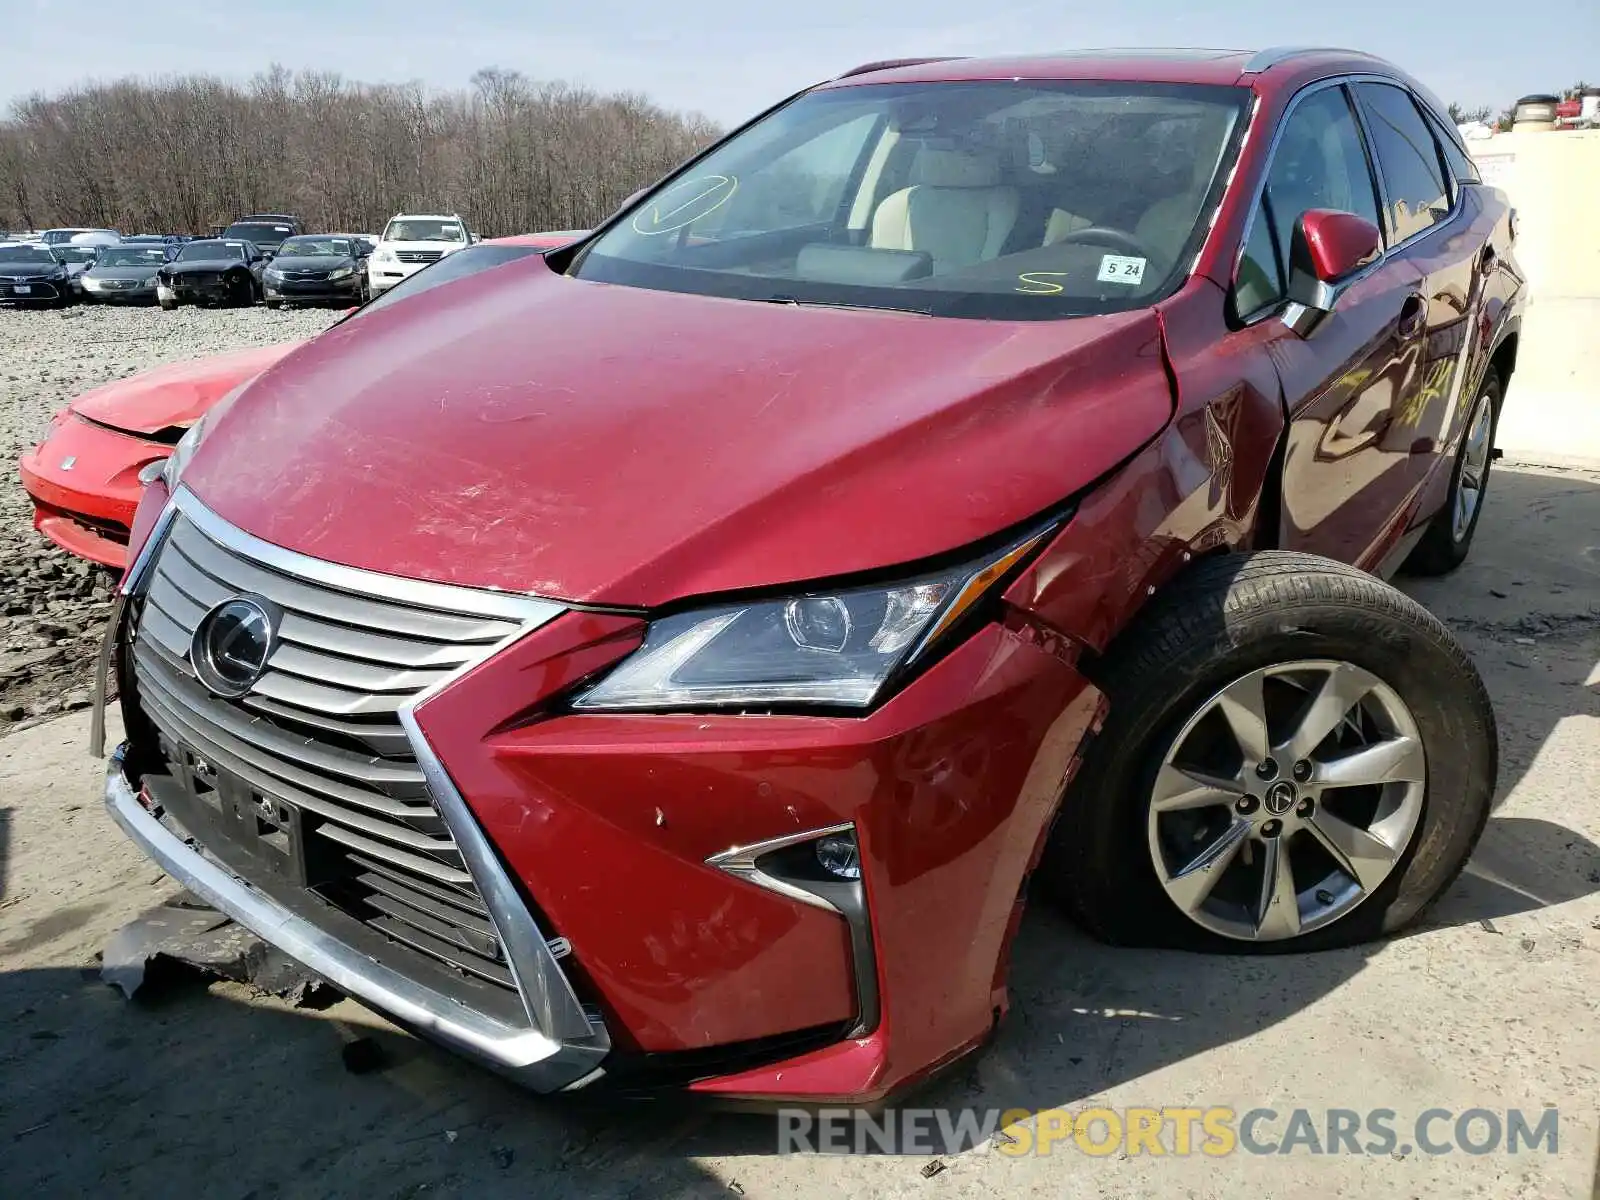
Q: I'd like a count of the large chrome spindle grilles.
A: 1